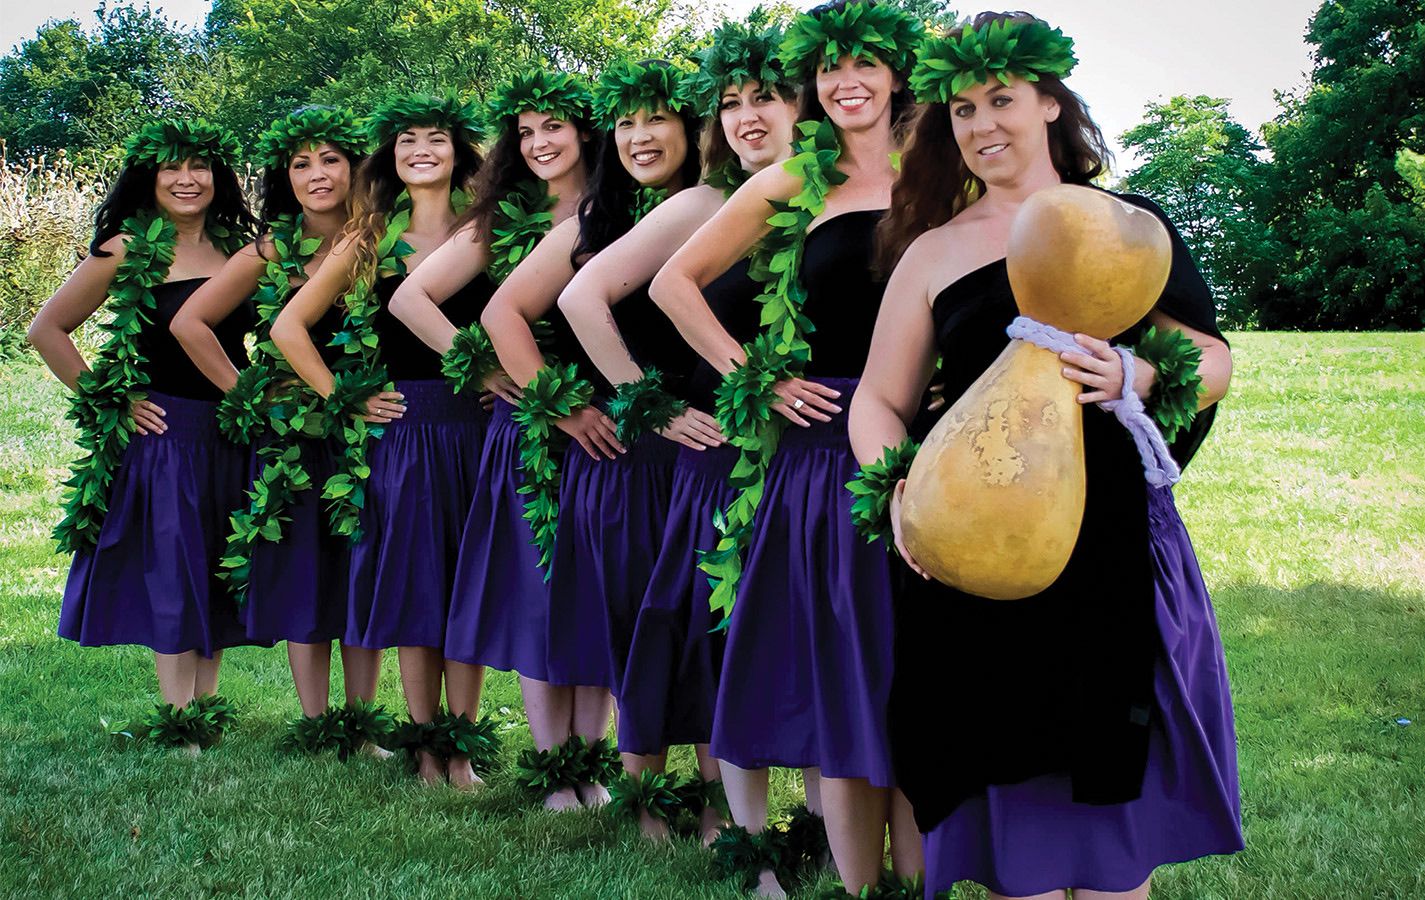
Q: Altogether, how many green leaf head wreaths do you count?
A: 8